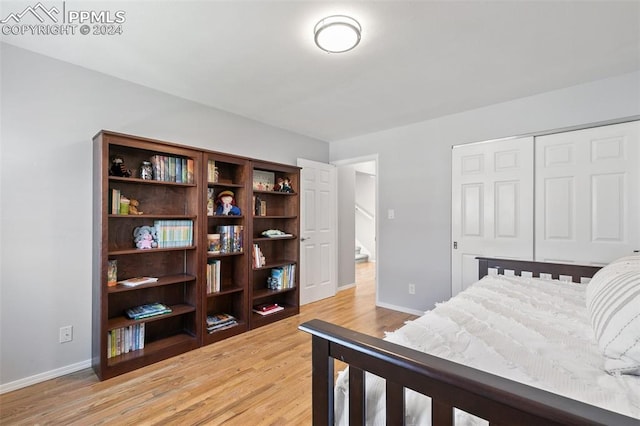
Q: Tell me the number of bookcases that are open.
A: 3